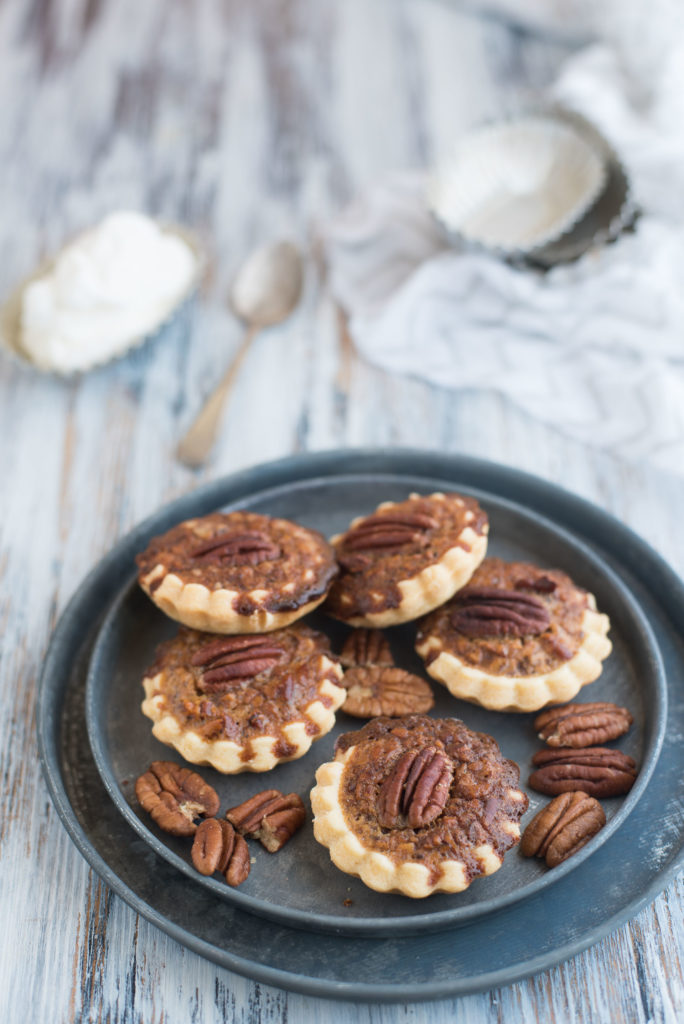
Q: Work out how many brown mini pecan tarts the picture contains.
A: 5